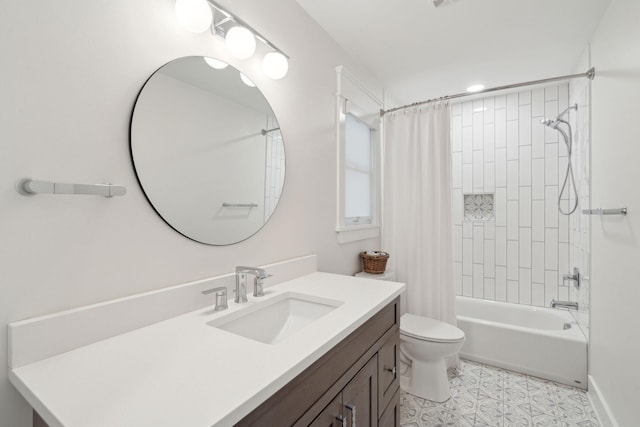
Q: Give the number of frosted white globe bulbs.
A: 3